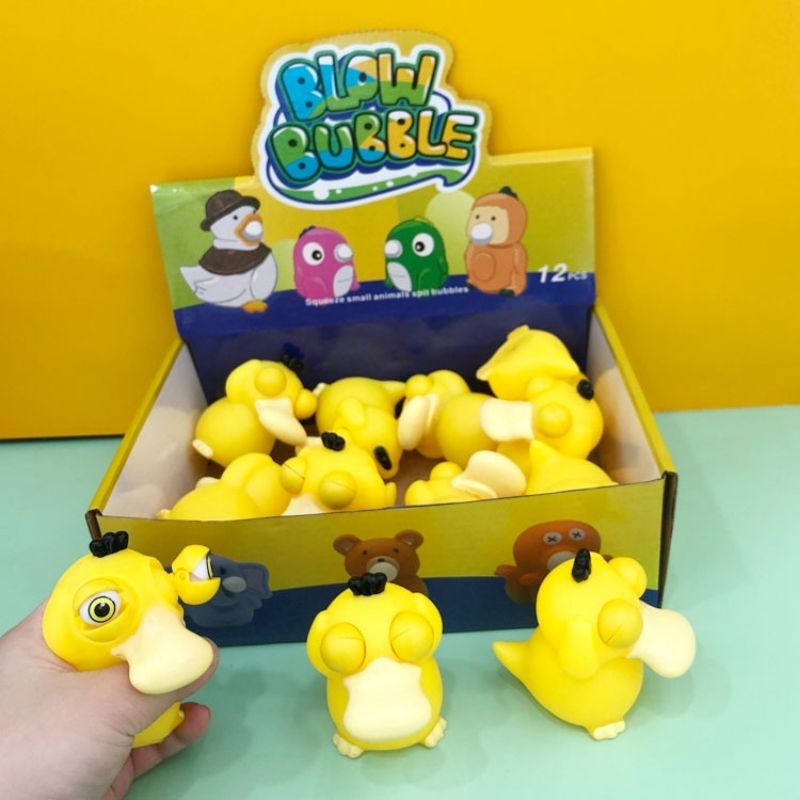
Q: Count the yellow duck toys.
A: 12